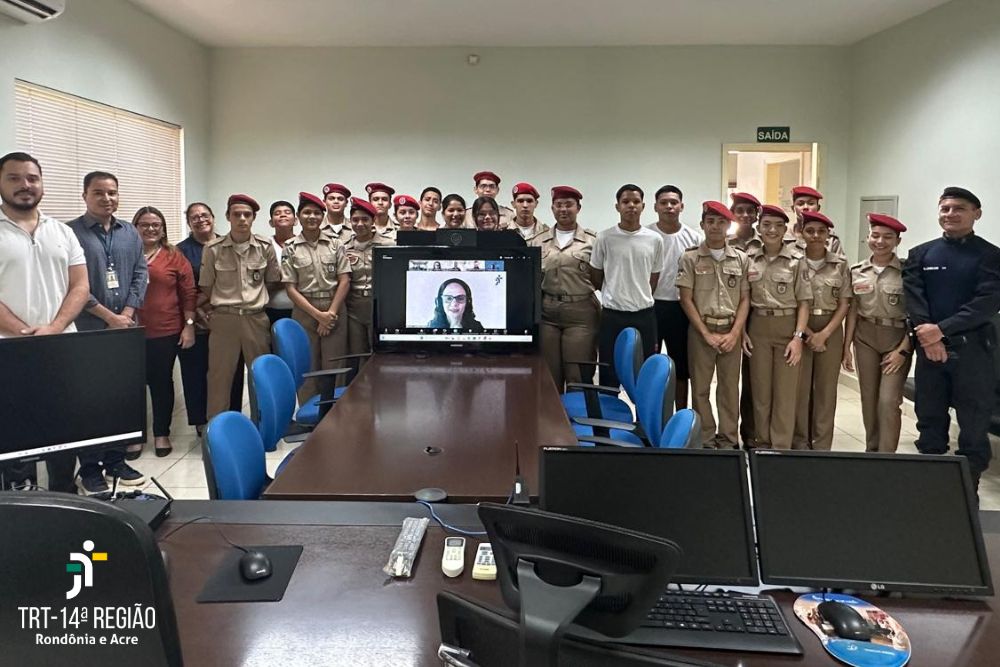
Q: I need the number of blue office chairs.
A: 6